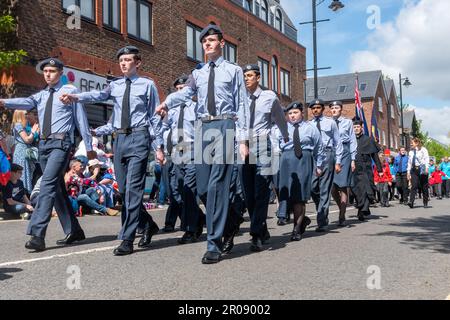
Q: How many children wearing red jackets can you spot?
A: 2